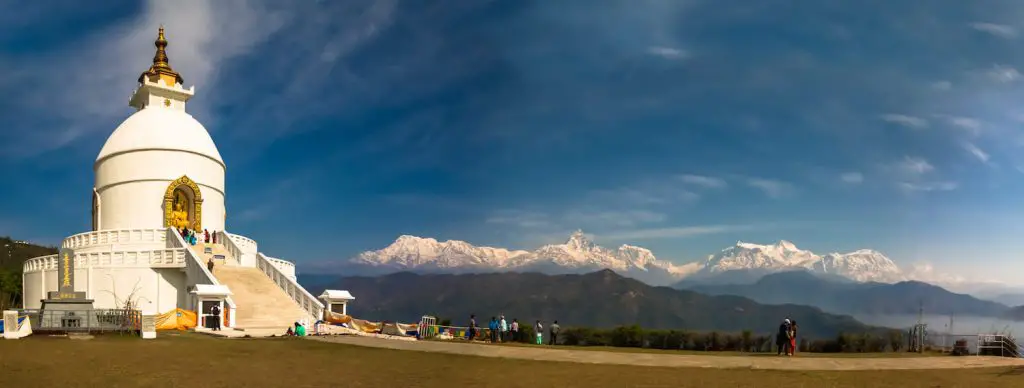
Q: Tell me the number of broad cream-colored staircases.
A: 1